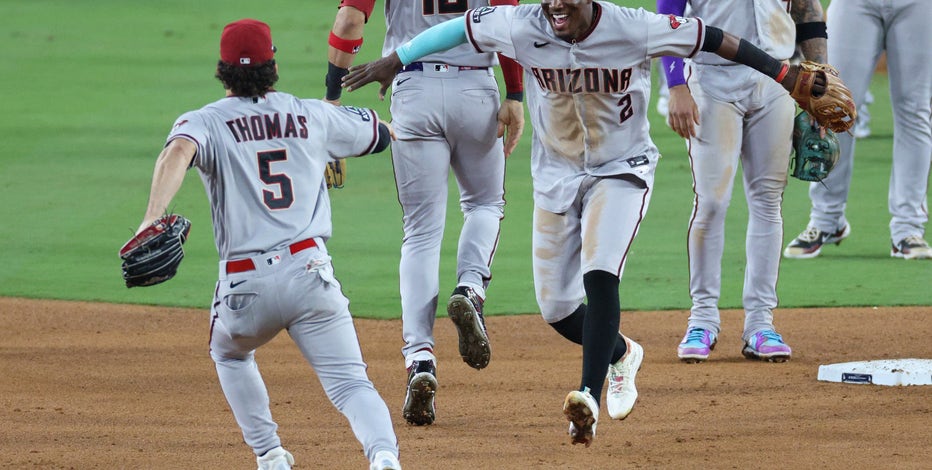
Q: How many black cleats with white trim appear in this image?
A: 4